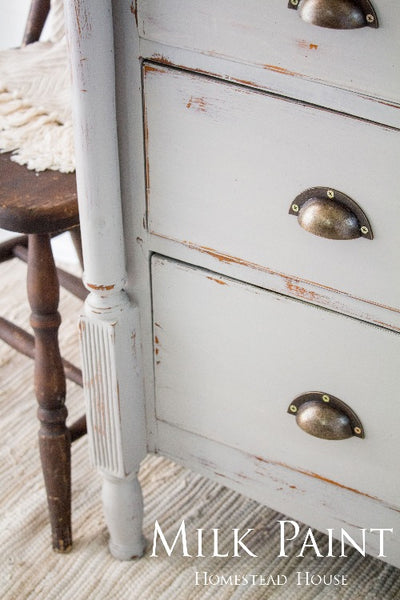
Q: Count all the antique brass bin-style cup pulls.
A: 3